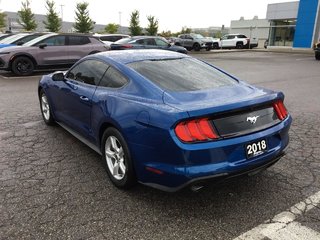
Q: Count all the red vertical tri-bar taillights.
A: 2